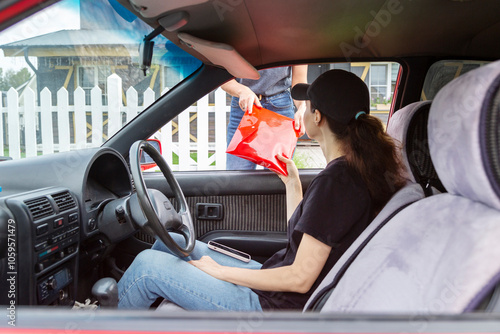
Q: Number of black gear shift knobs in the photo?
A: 1